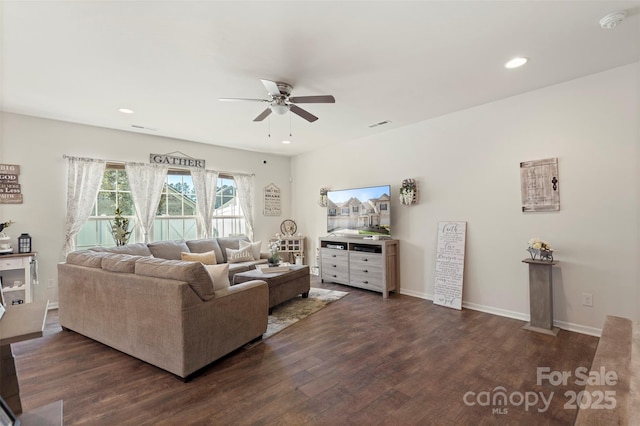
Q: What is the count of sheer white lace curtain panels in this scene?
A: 4